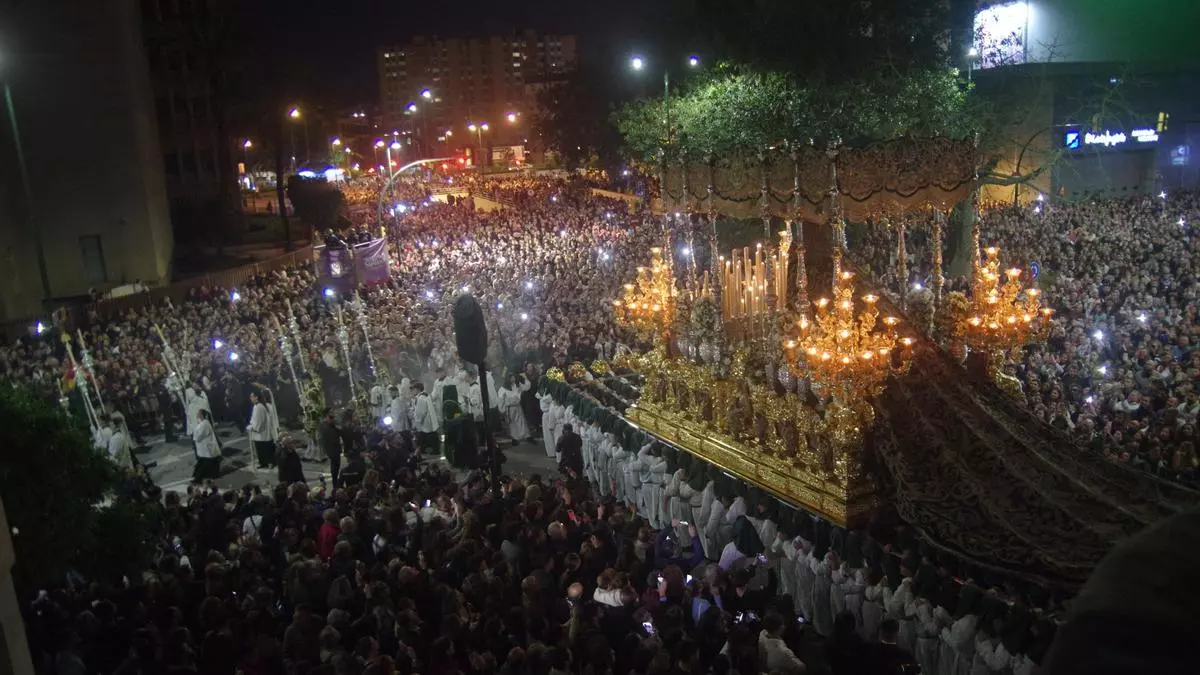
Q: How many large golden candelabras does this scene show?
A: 3